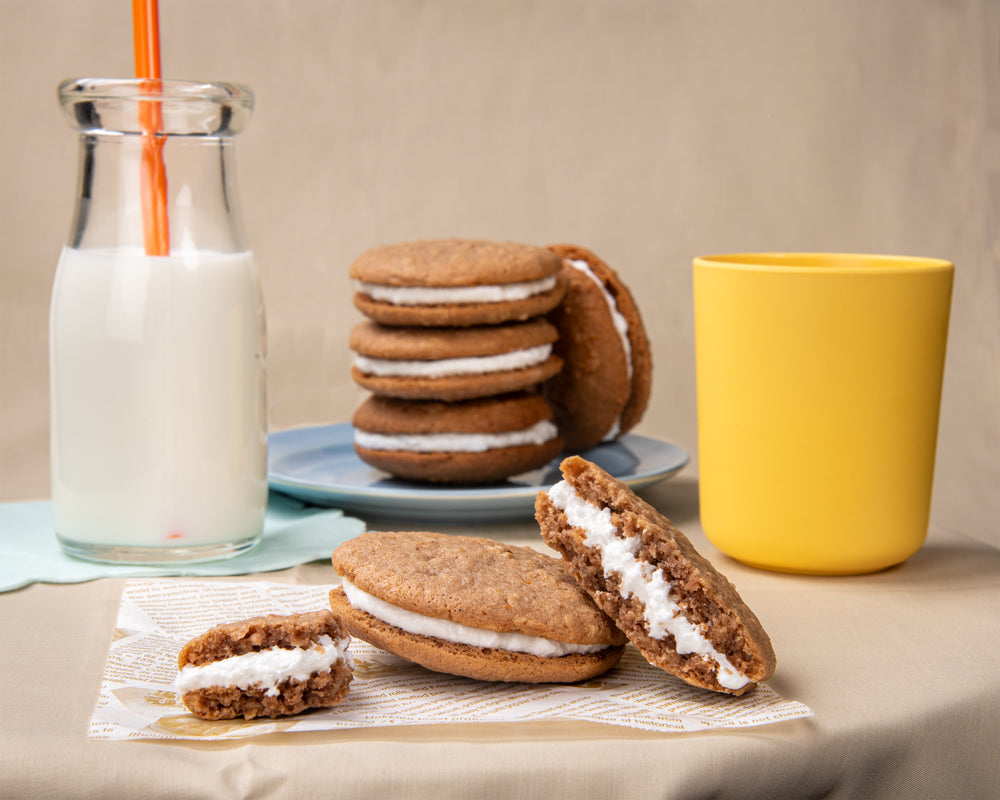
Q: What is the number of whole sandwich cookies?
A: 5